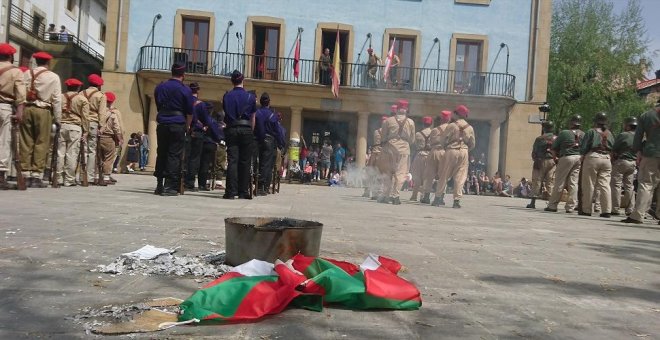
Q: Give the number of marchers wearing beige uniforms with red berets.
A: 12